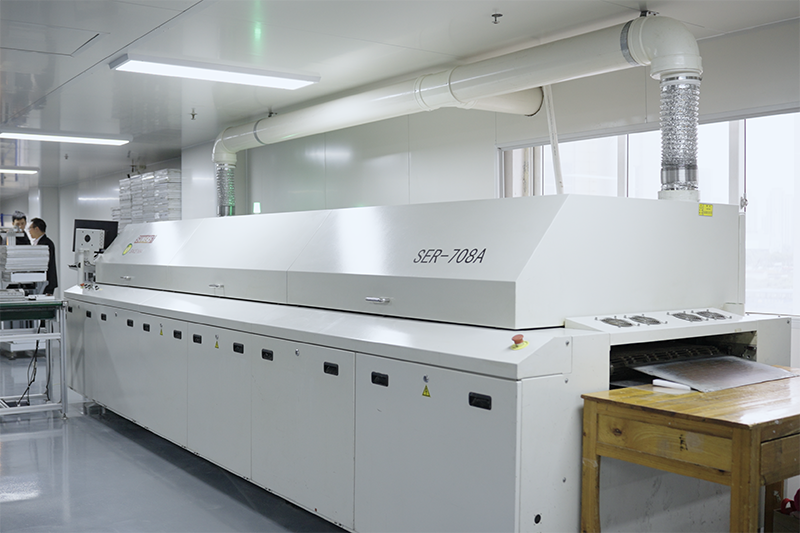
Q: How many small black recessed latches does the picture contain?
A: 12